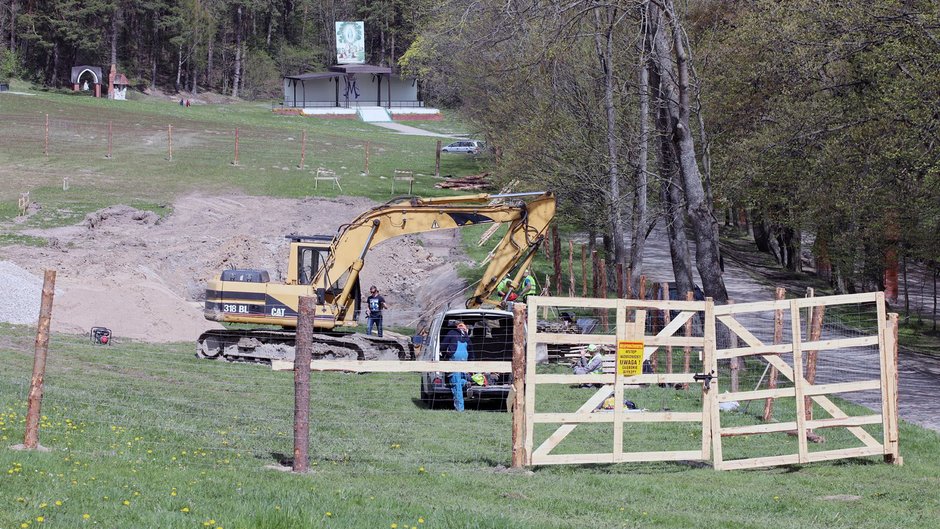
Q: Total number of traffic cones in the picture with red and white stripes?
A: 0